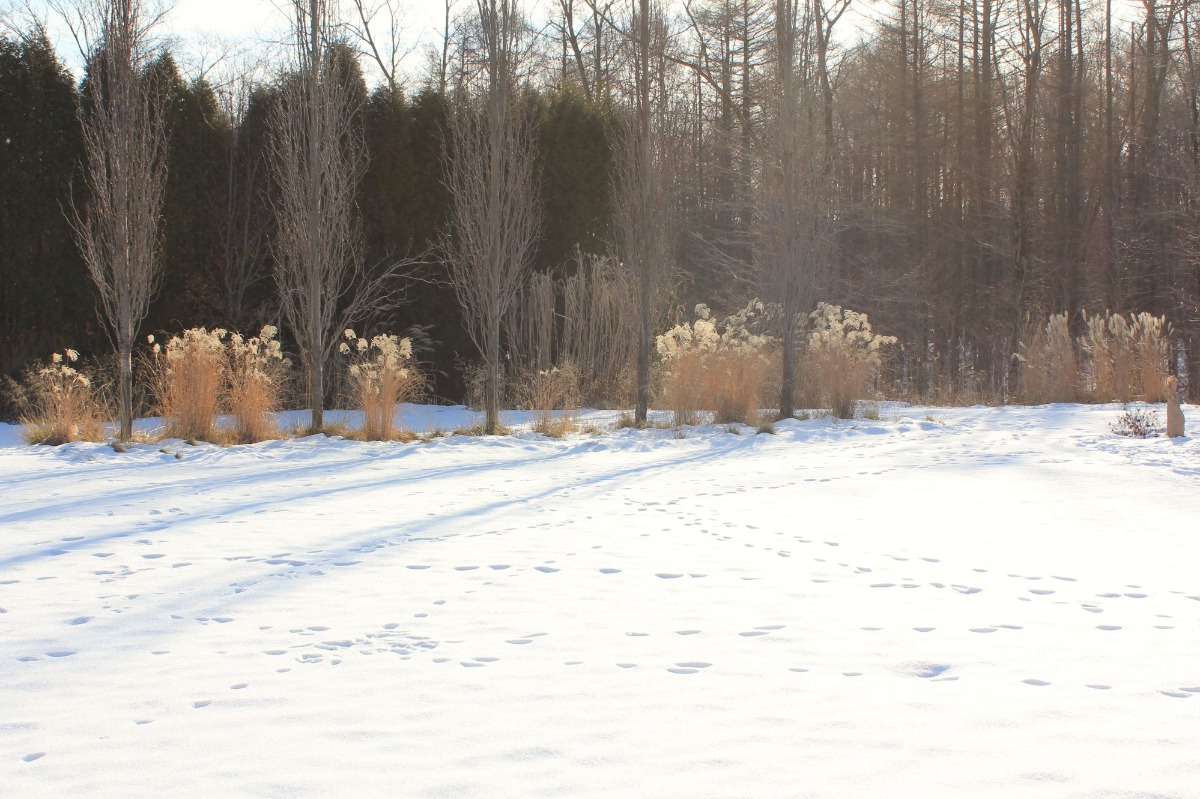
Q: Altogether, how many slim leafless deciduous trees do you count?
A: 5